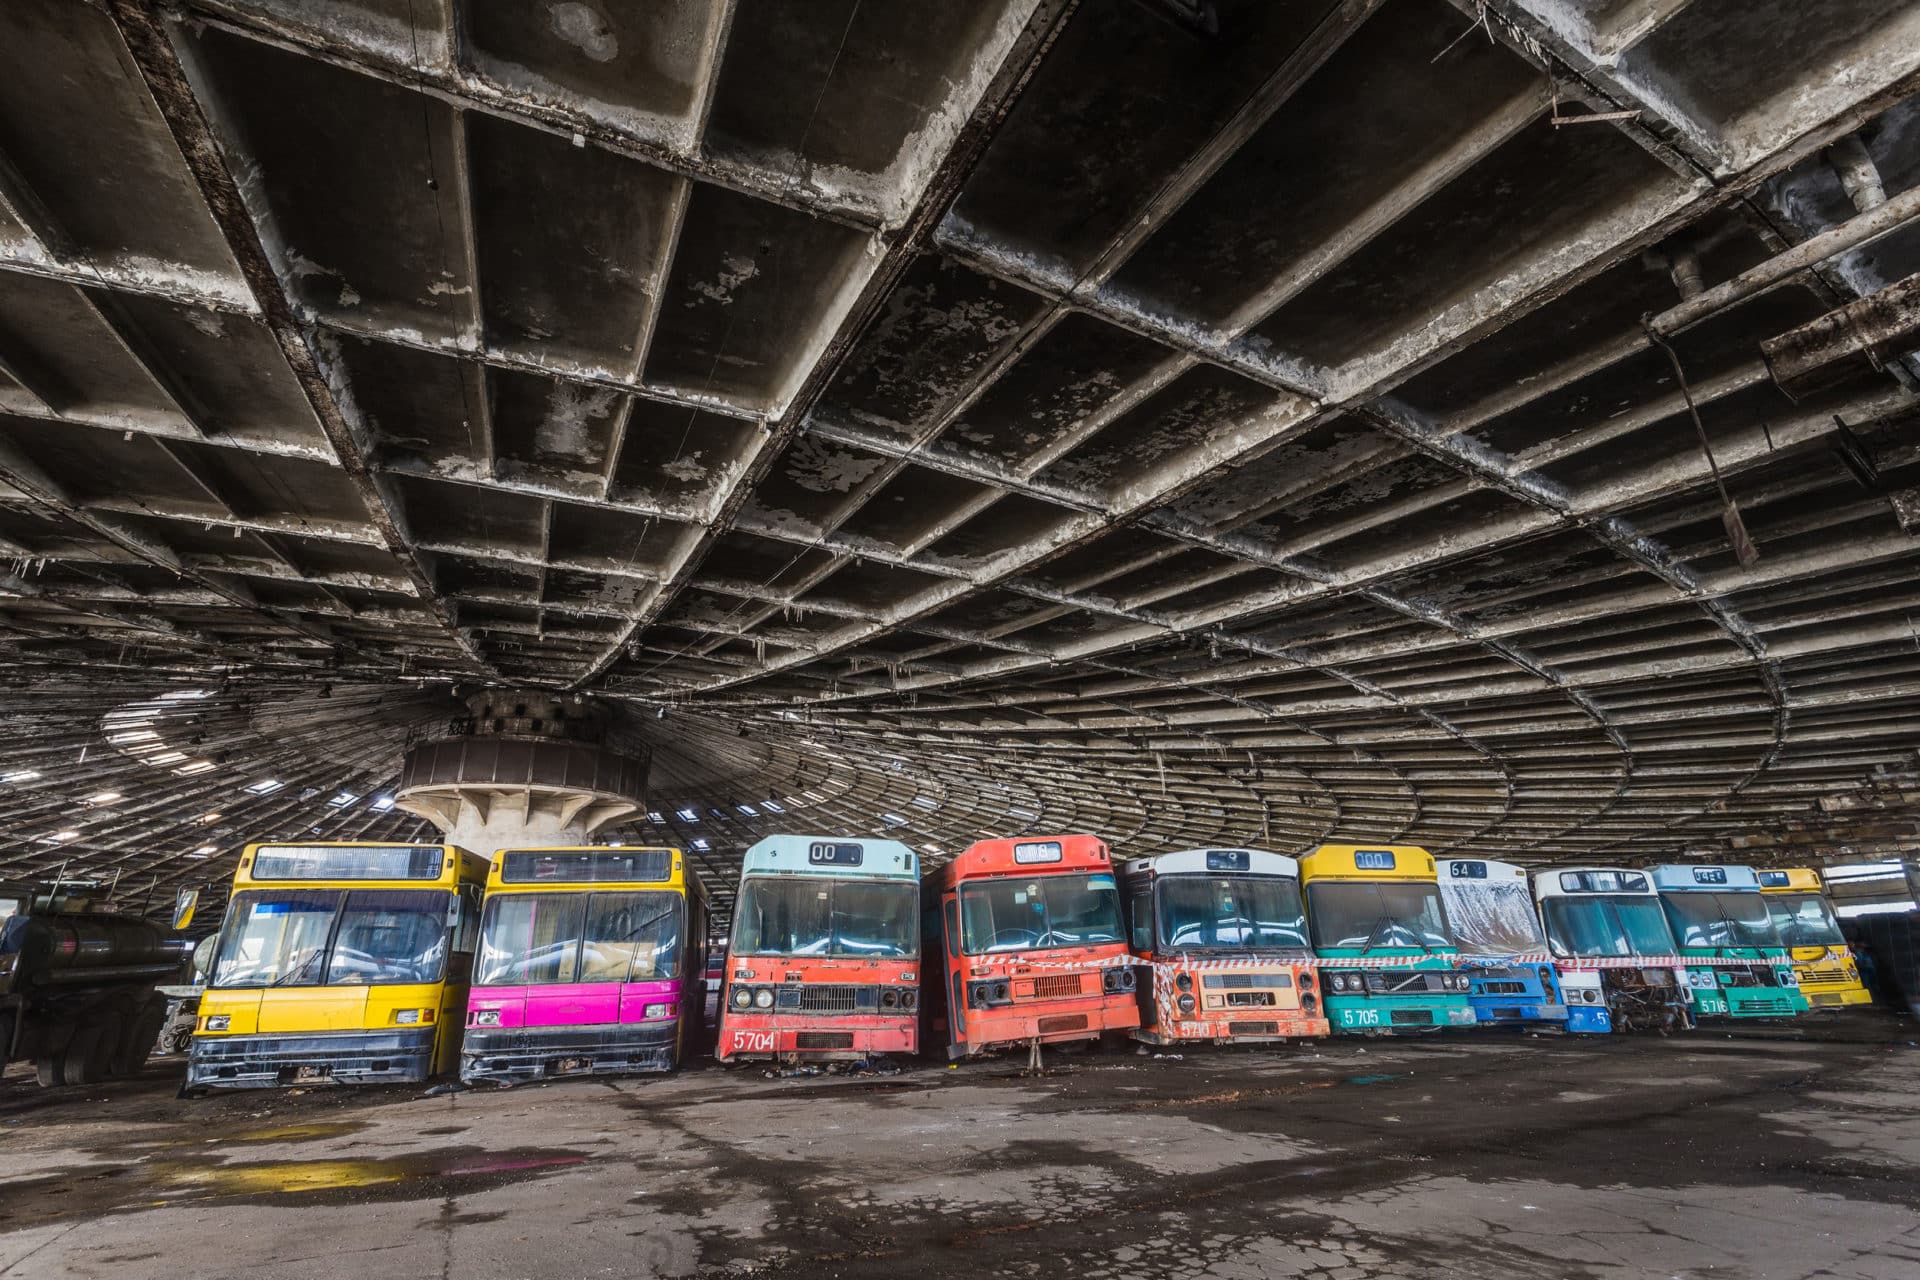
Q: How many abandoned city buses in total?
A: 10